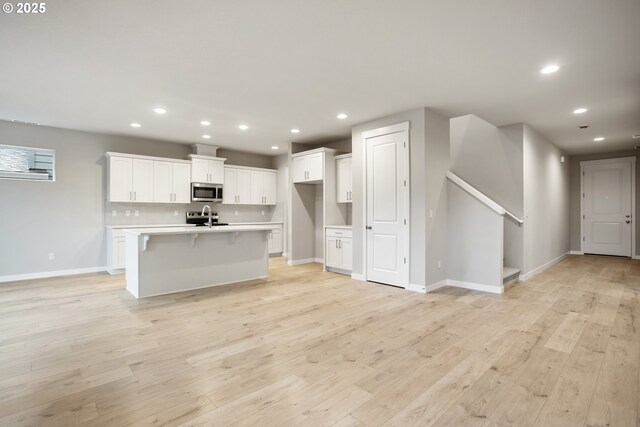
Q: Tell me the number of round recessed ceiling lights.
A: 11